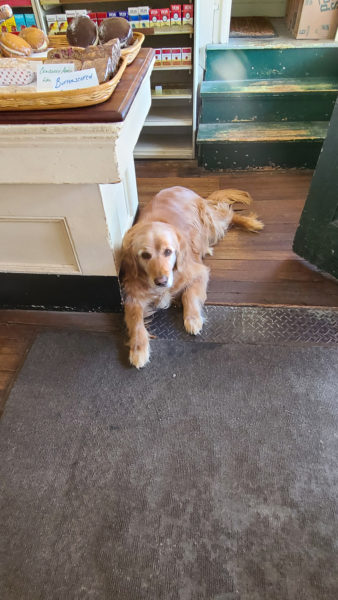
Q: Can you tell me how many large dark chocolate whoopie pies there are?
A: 2